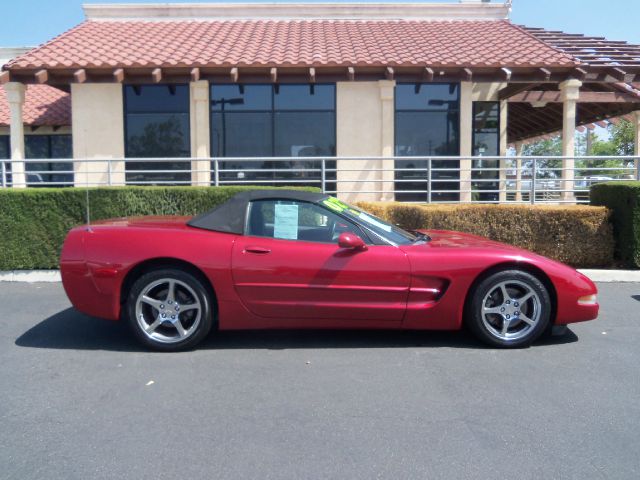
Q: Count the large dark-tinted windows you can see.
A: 3